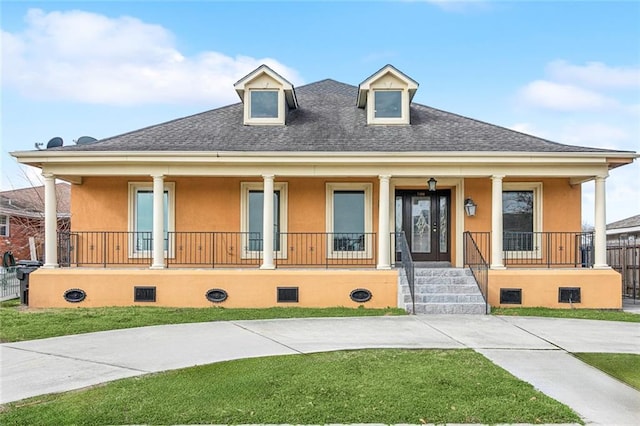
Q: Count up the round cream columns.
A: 6